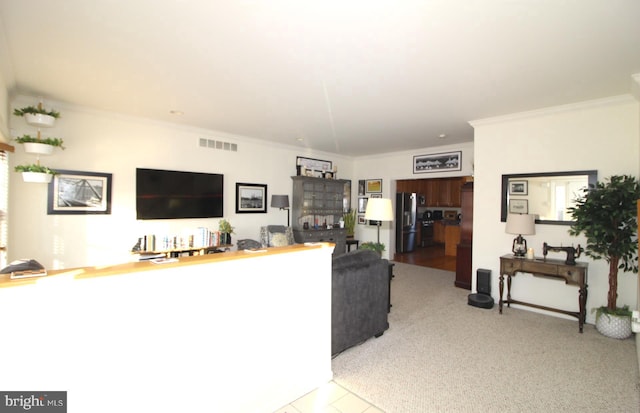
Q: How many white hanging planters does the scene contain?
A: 3